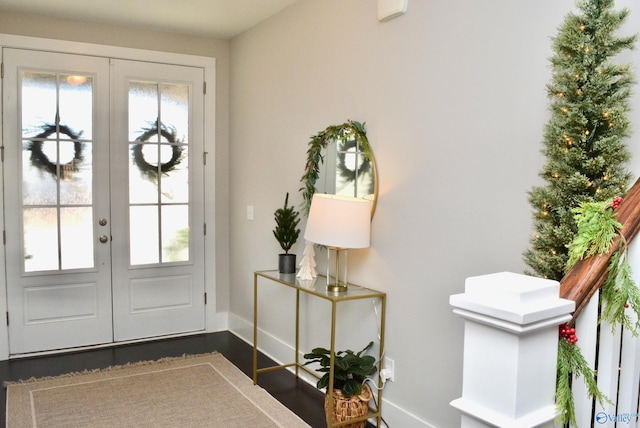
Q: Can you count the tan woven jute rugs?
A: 1